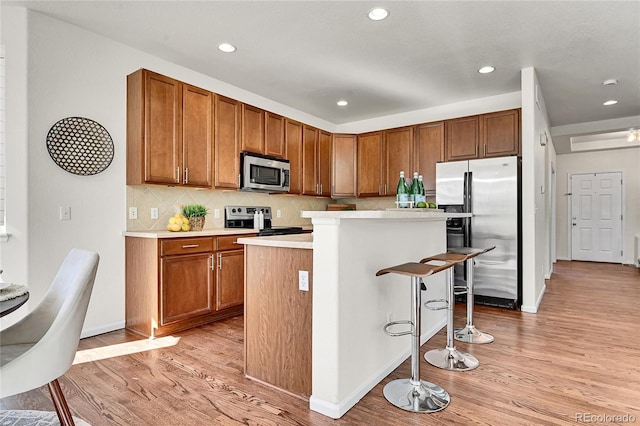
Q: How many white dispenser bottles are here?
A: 2